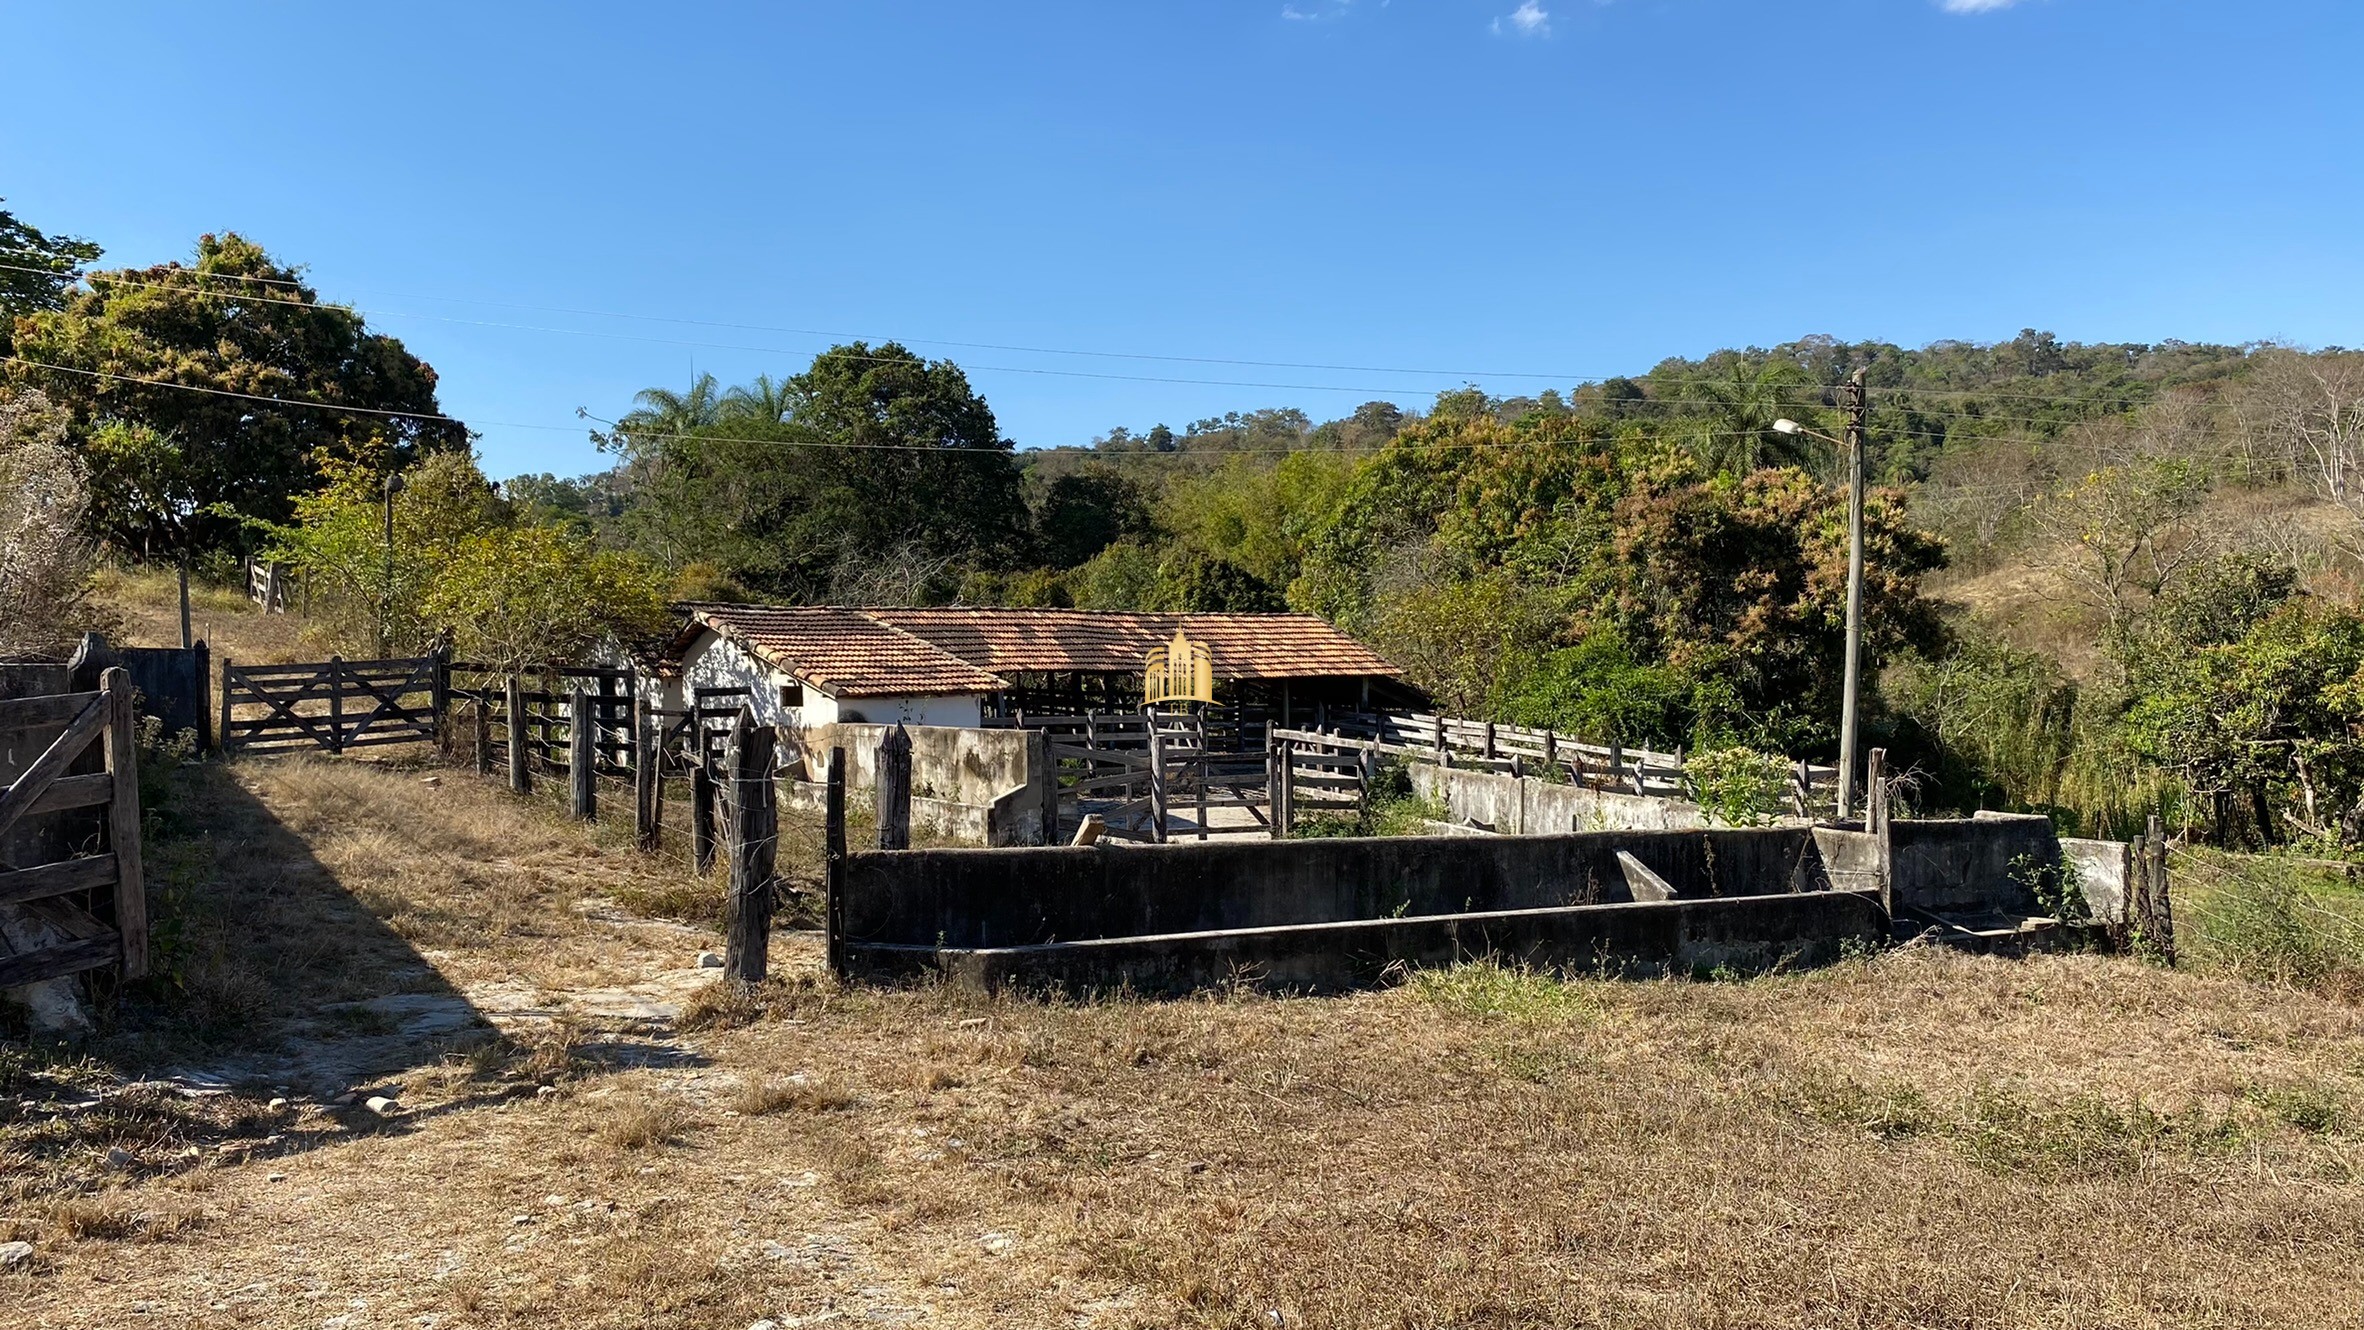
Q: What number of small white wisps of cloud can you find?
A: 3